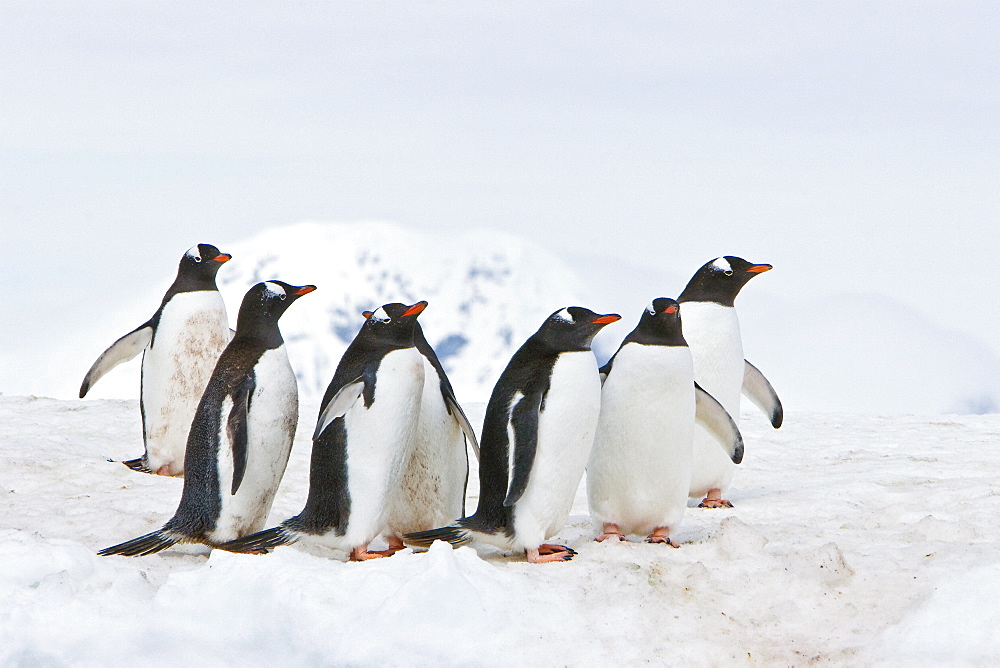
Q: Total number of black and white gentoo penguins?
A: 7